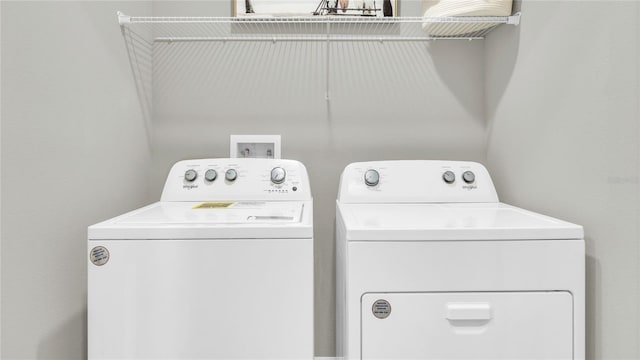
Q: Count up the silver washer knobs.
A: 4